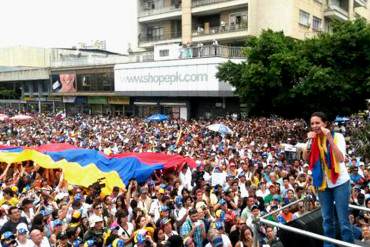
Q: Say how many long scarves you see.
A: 1